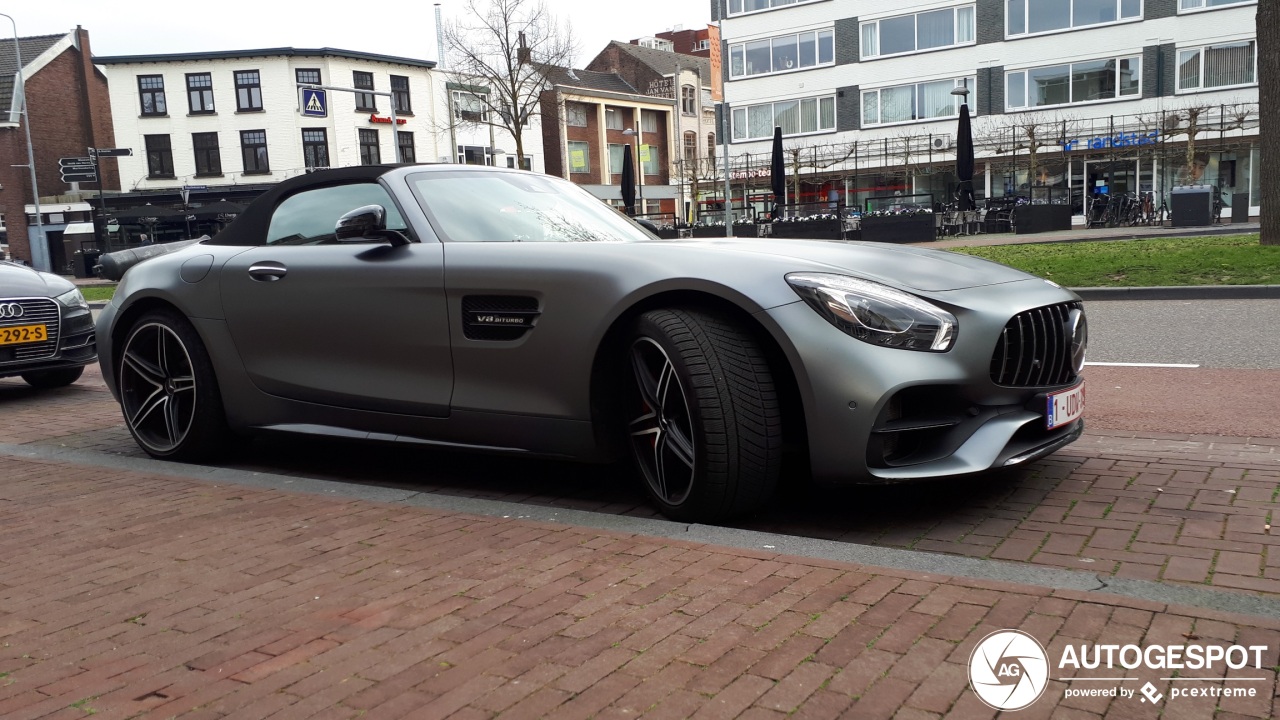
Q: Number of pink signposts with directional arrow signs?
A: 0